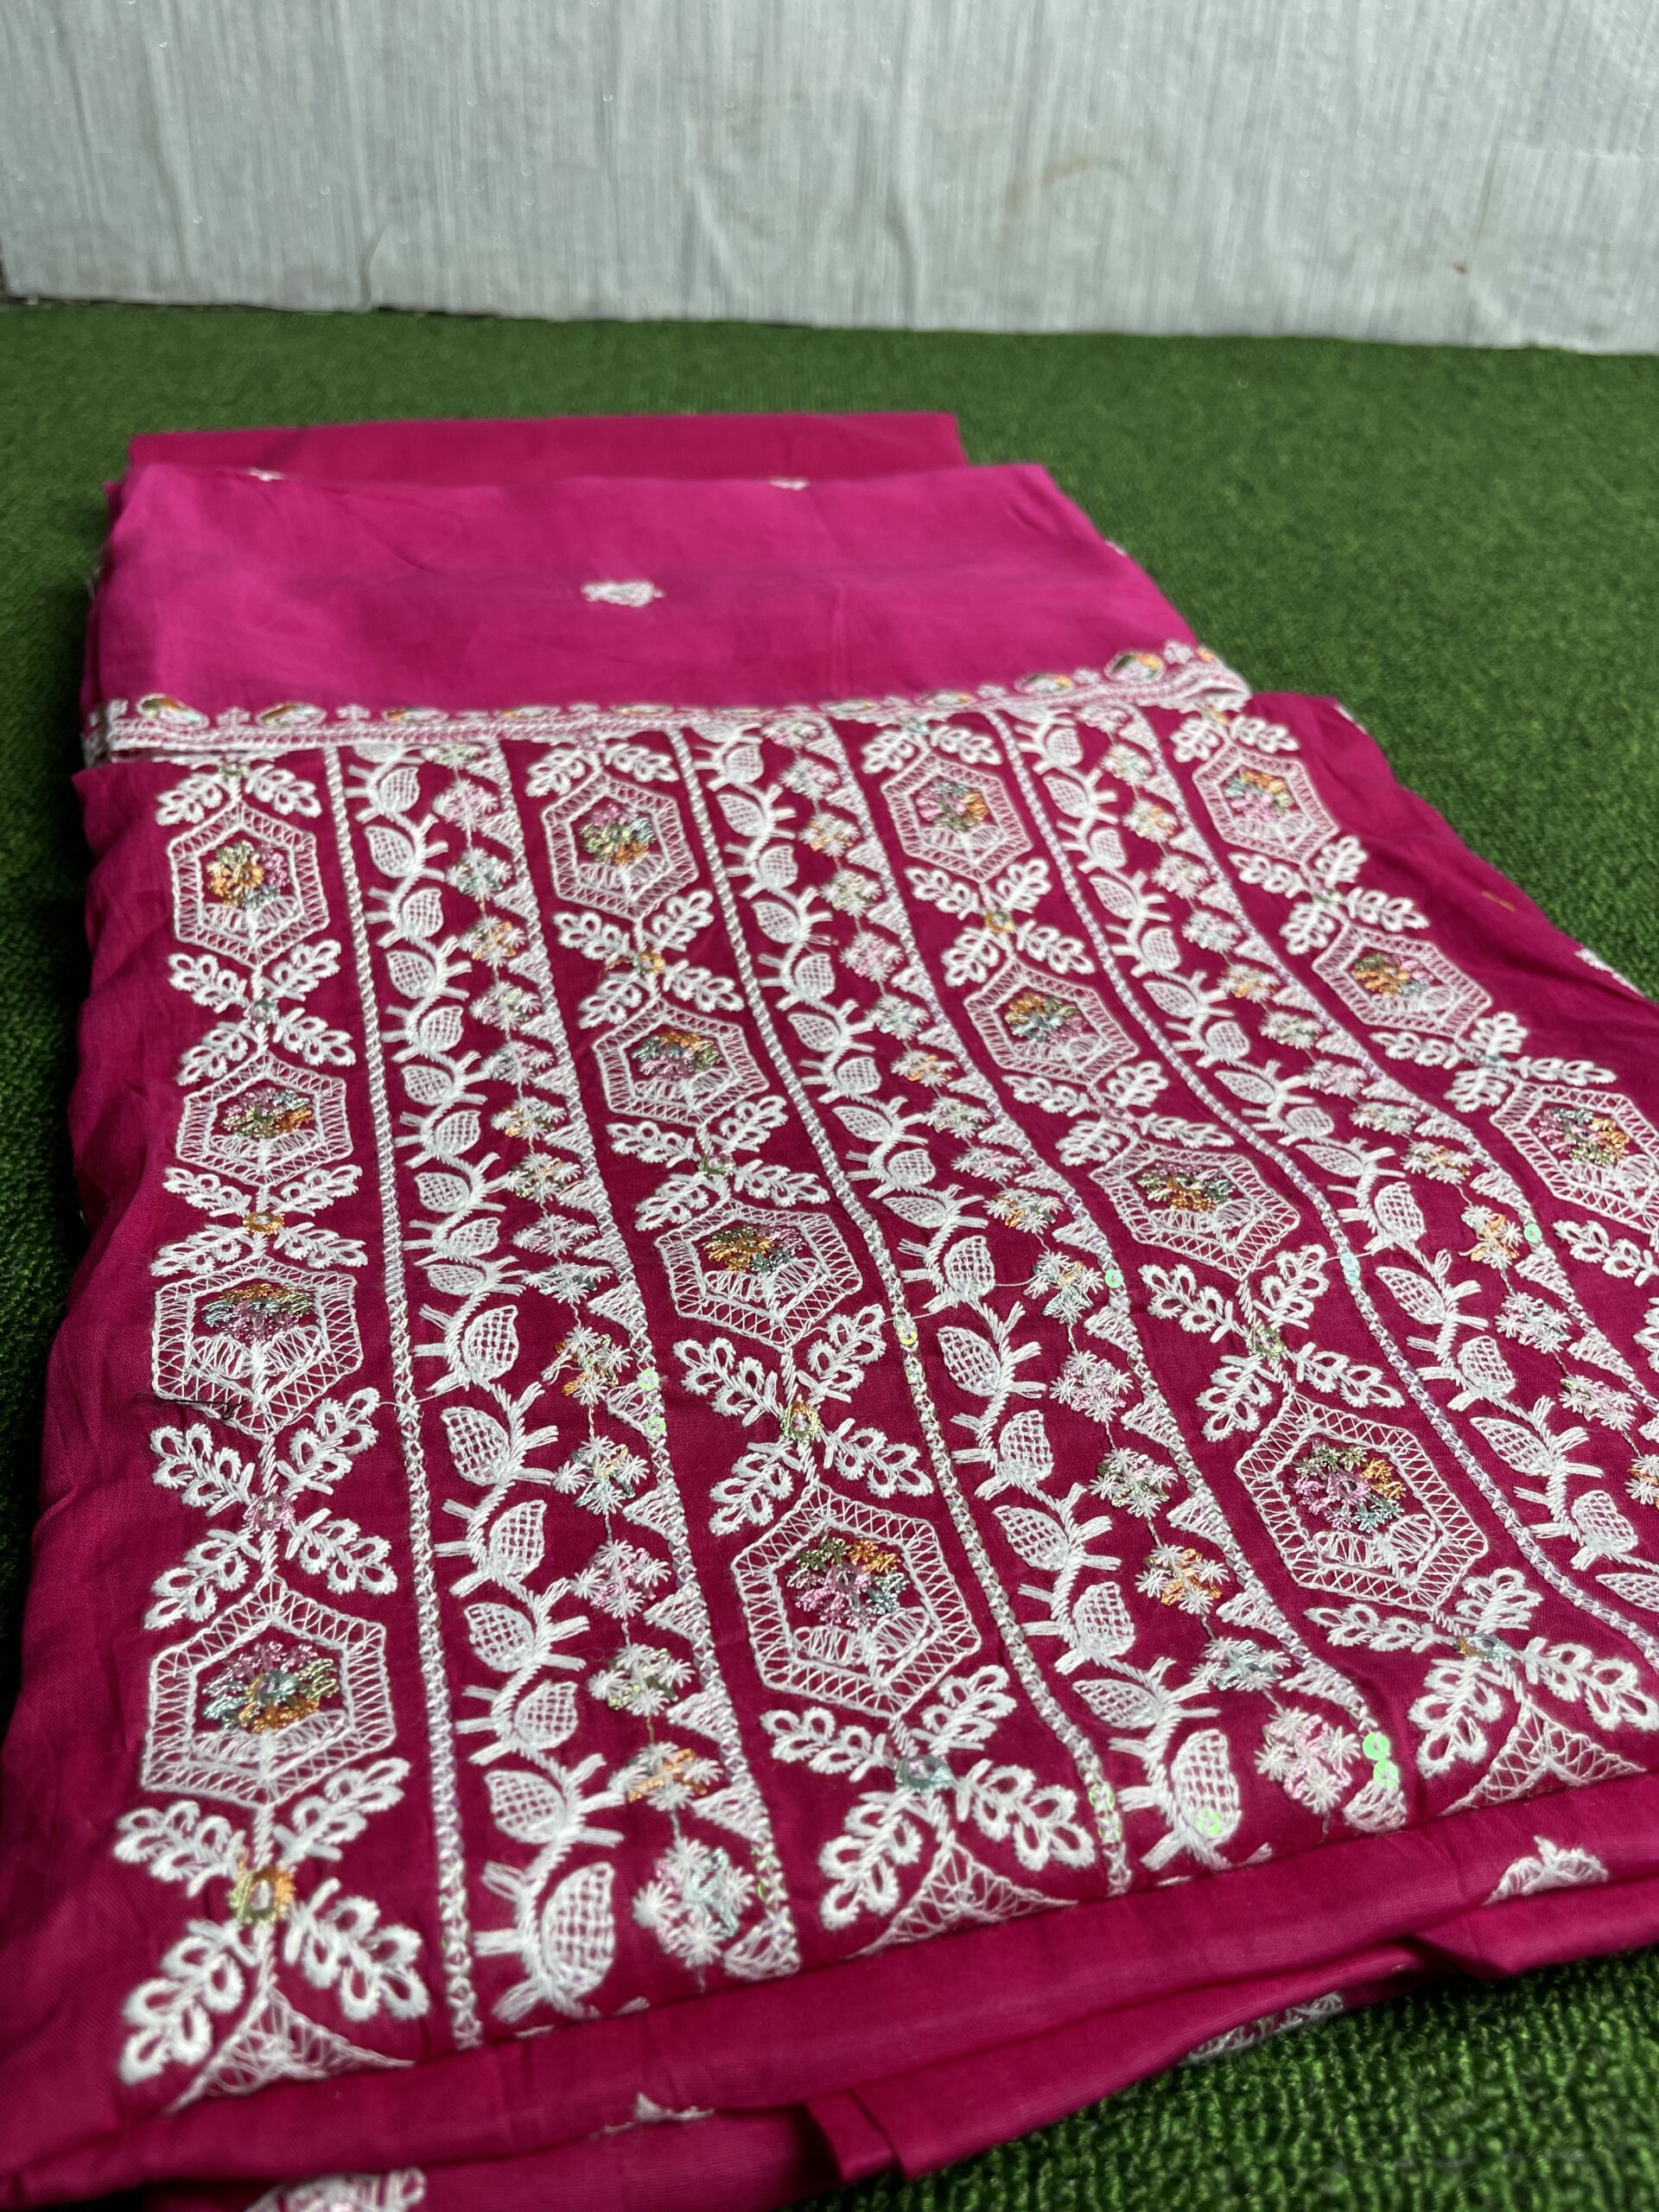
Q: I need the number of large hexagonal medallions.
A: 15